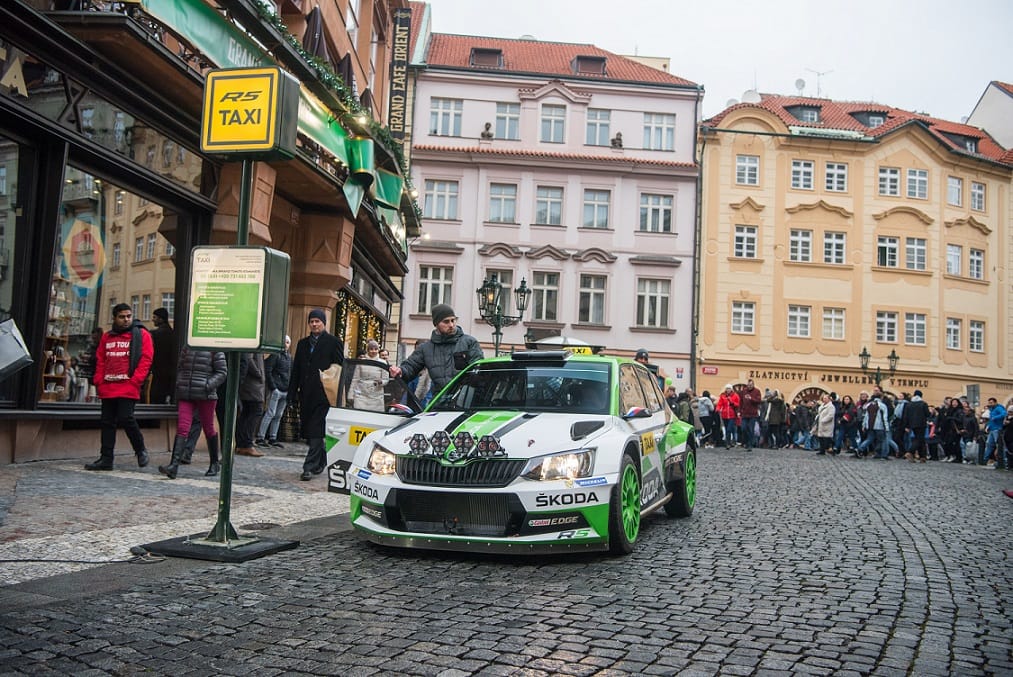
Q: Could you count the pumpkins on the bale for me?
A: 0